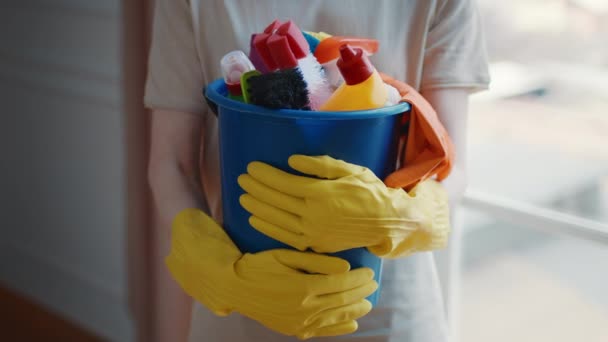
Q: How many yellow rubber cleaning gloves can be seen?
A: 2